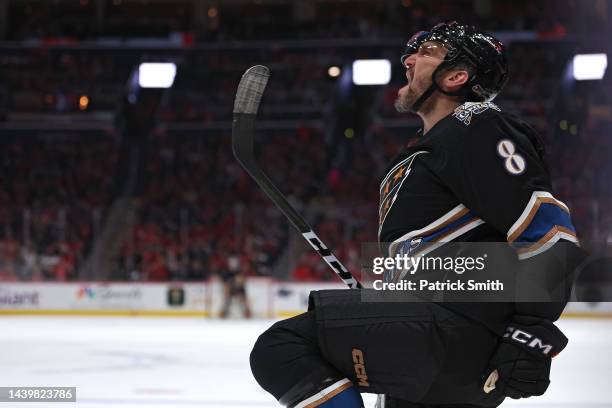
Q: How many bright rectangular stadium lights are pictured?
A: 3